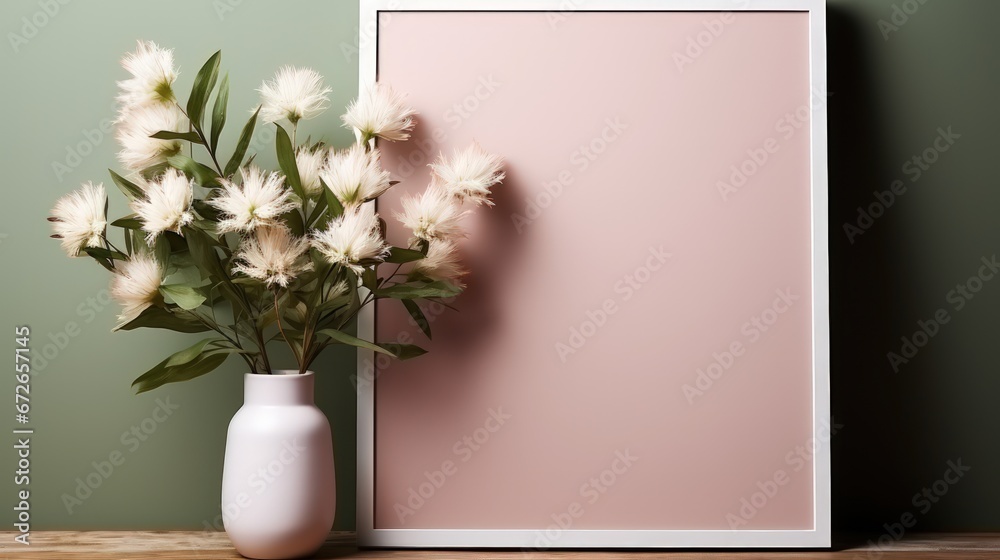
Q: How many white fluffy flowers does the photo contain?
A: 15